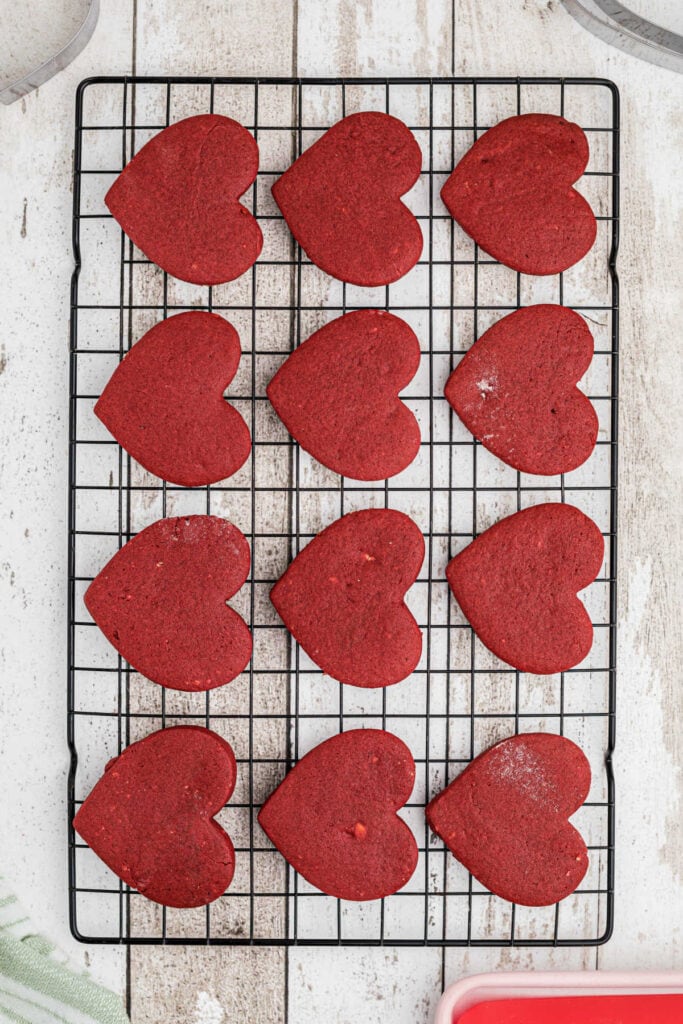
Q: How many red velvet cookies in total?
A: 12